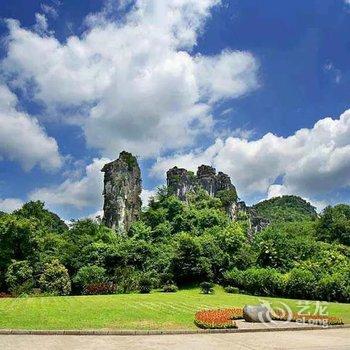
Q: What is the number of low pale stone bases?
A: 1